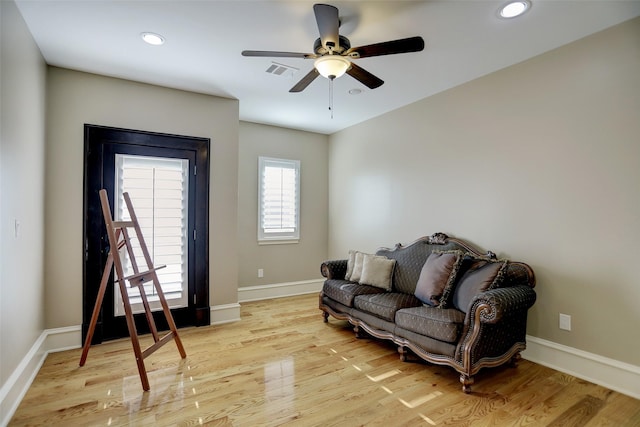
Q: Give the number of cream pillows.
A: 3